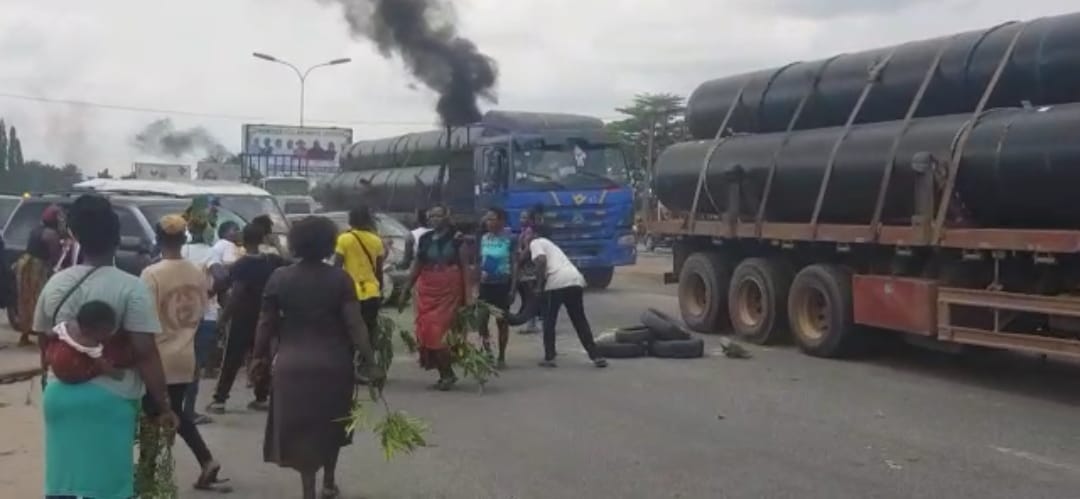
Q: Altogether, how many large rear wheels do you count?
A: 3